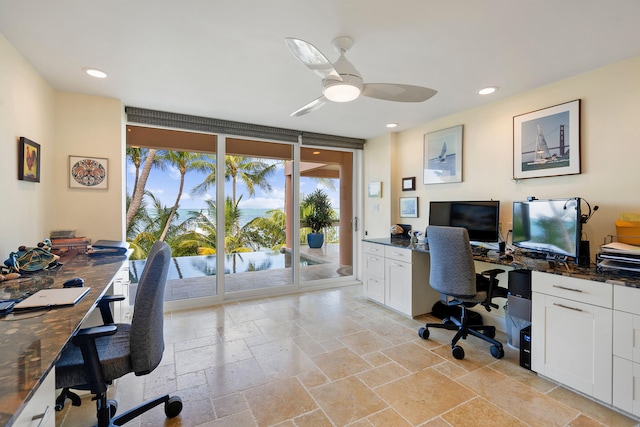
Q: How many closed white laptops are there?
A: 1